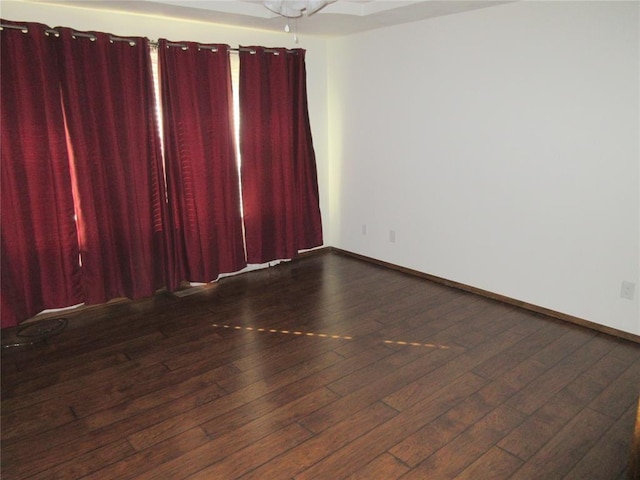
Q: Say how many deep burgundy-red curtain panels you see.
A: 4